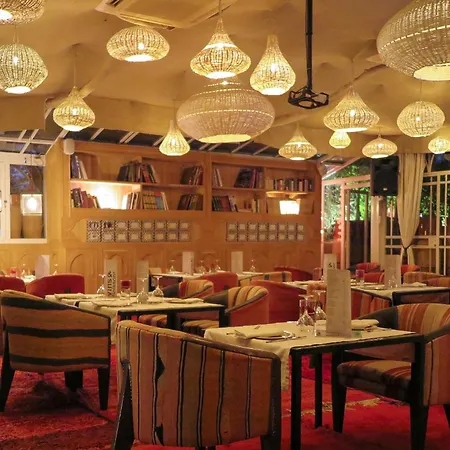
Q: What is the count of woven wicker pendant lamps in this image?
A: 15